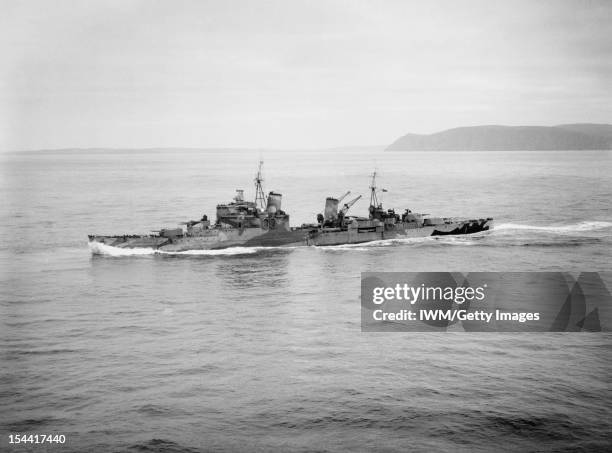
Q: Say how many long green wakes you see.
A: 0